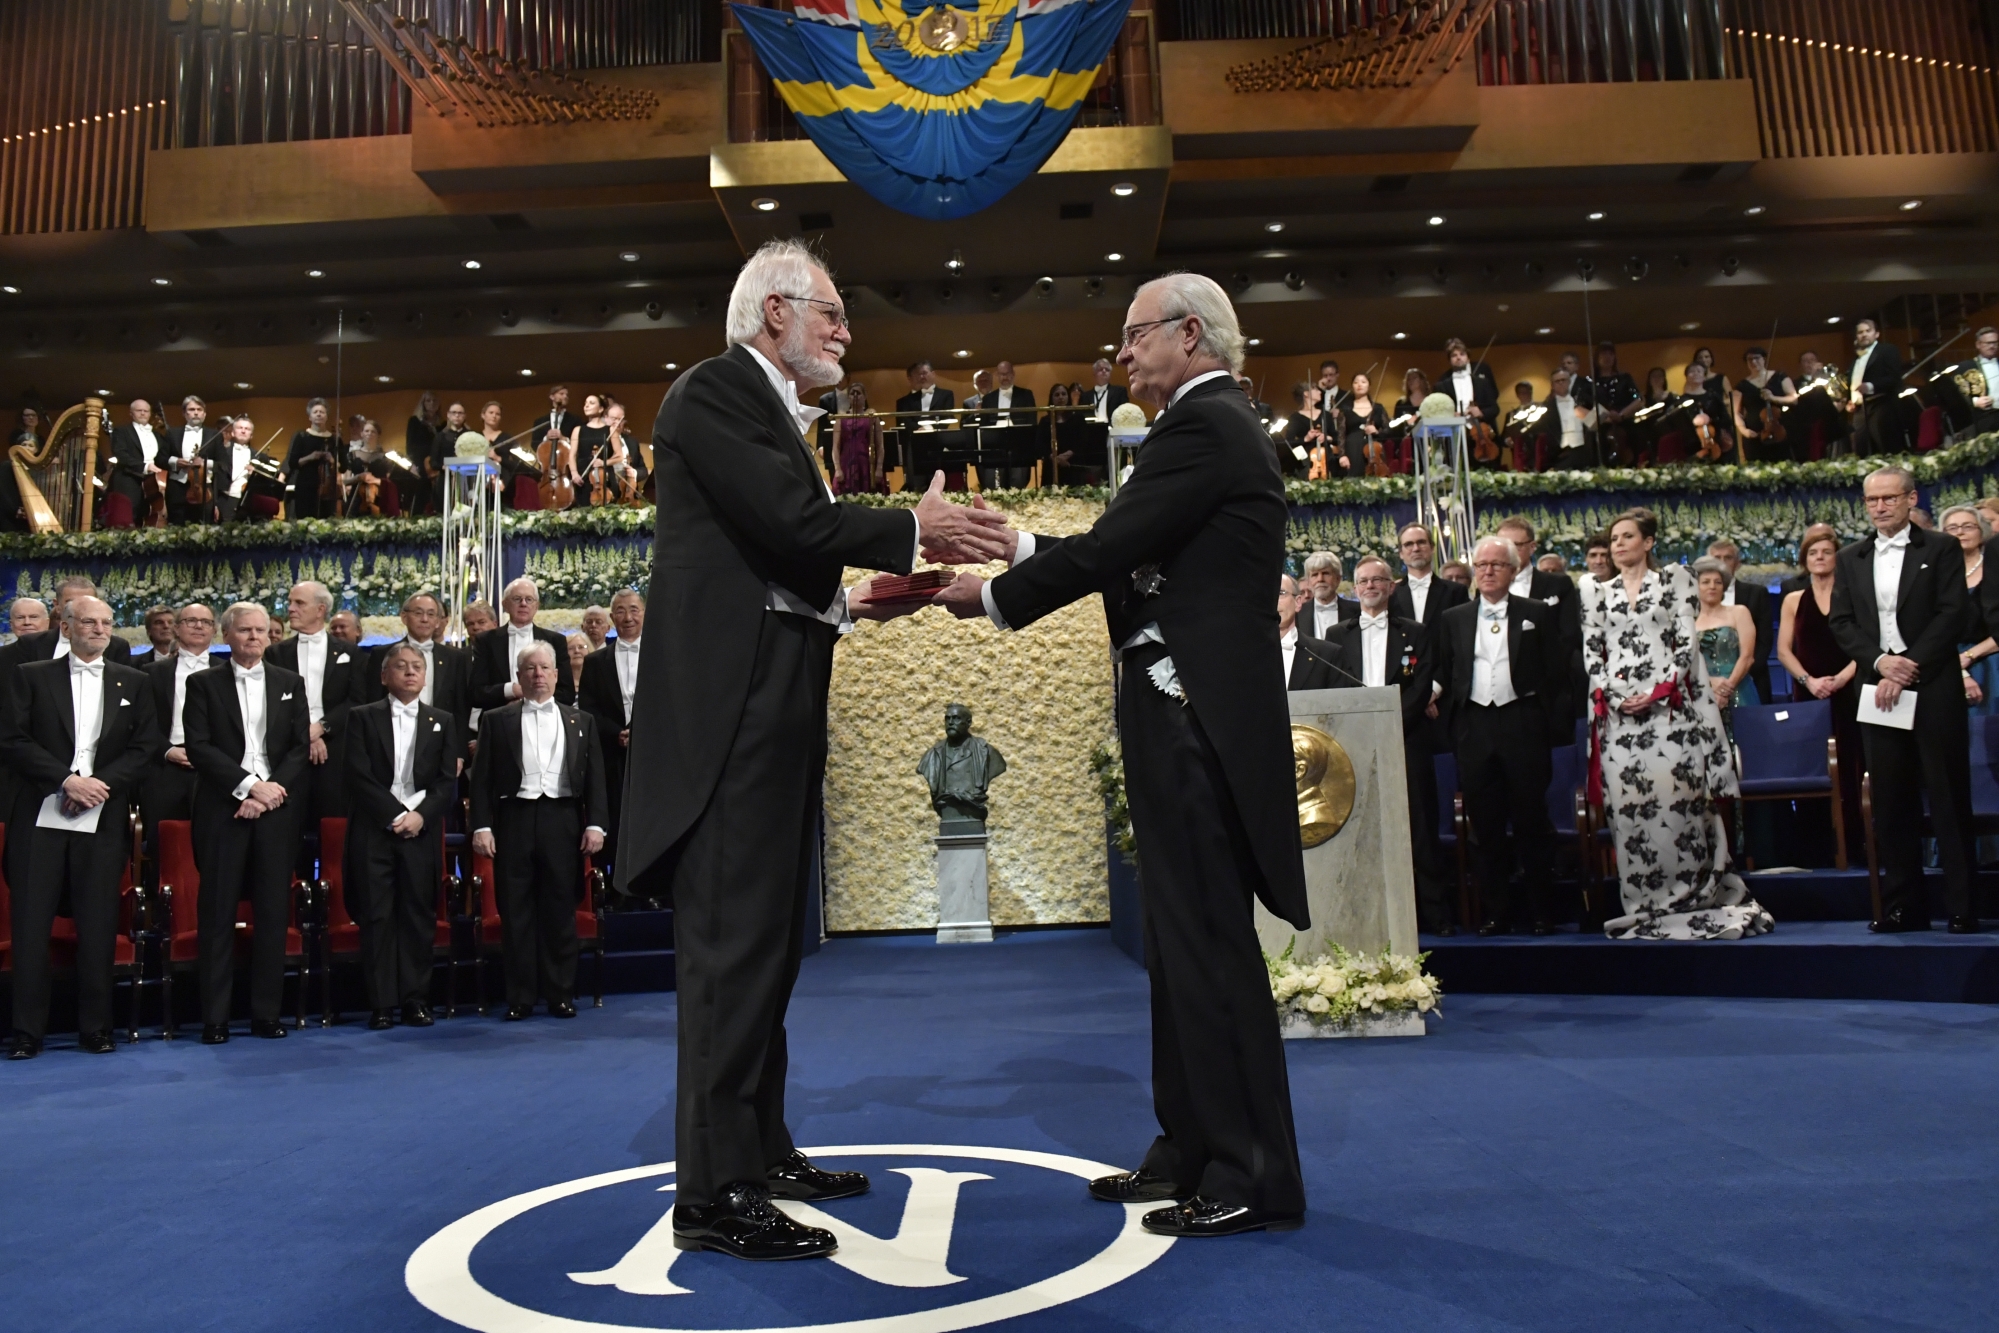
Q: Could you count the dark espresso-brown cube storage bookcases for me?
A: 0